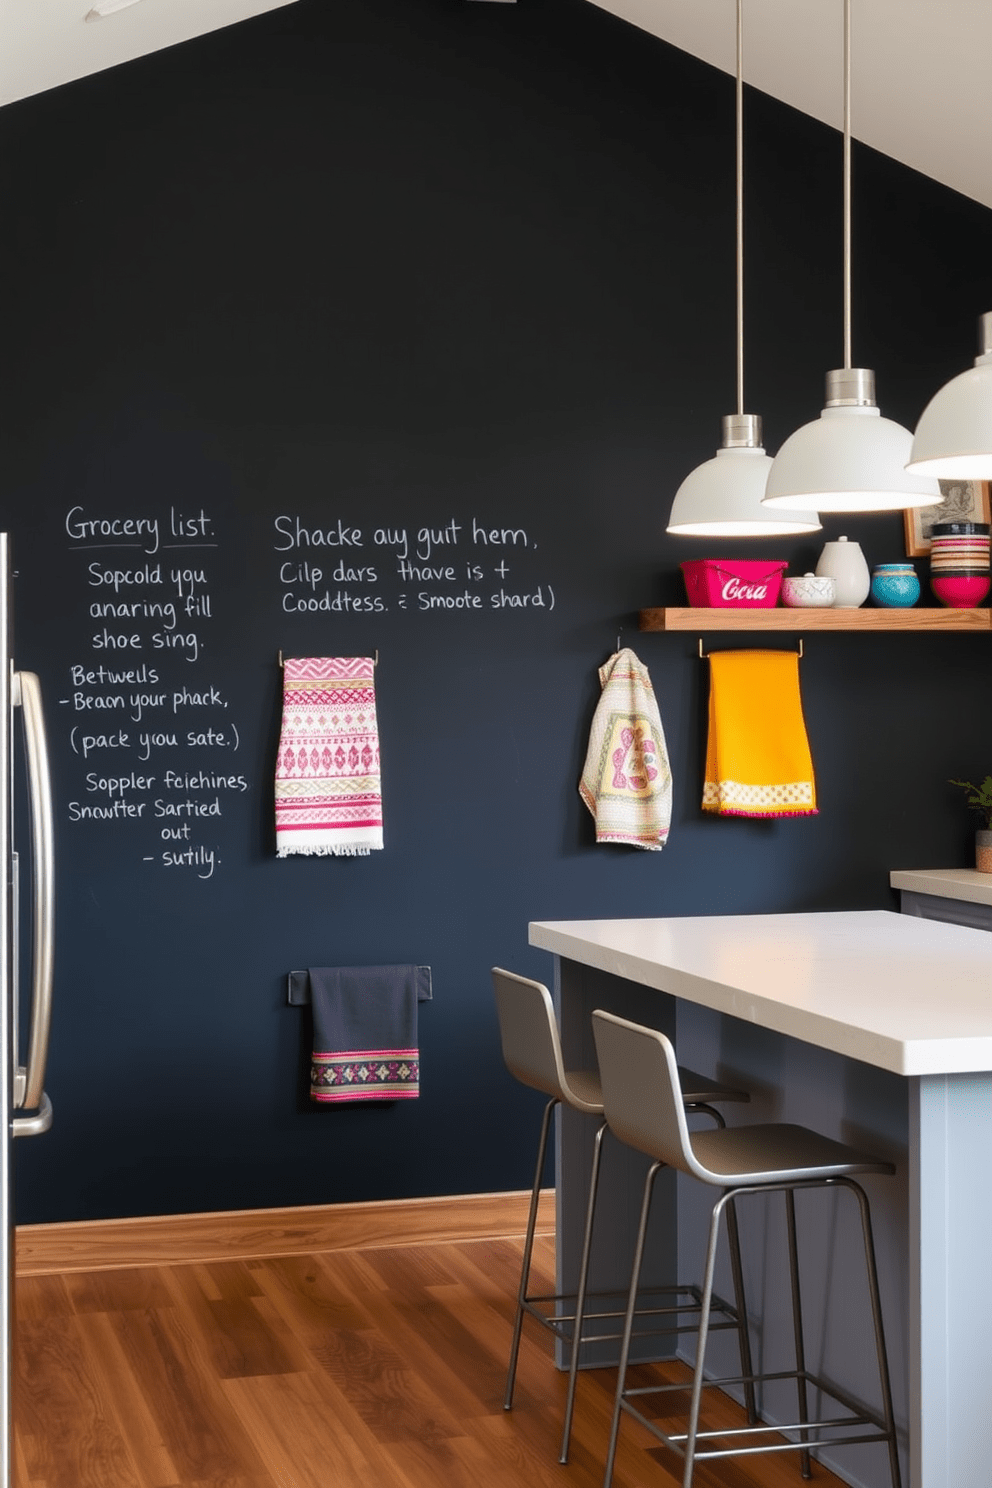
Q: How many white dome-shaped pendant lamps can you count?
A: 3